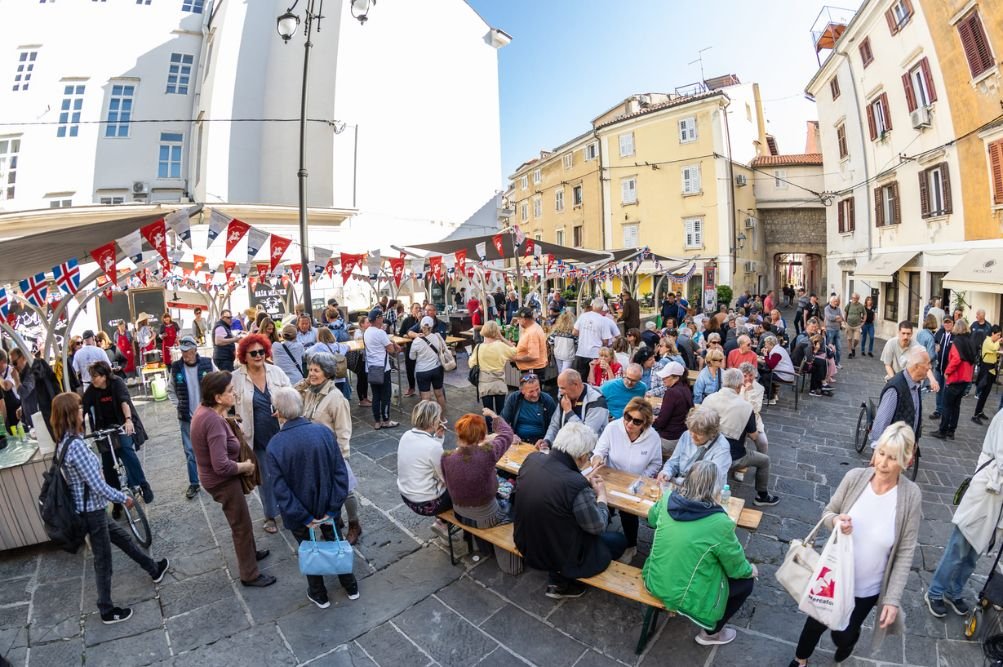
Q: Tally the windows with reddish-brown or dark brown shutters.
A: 11